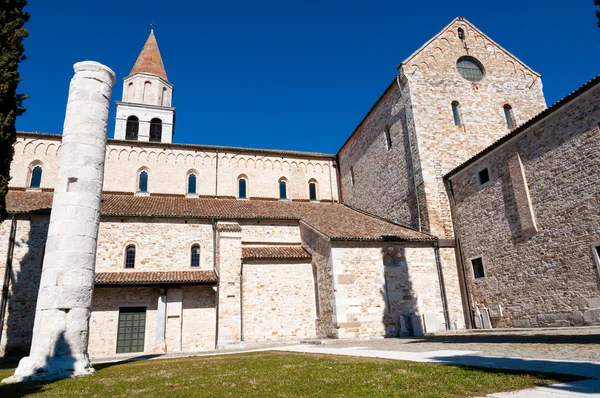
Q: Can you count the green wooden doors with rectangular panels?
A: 1